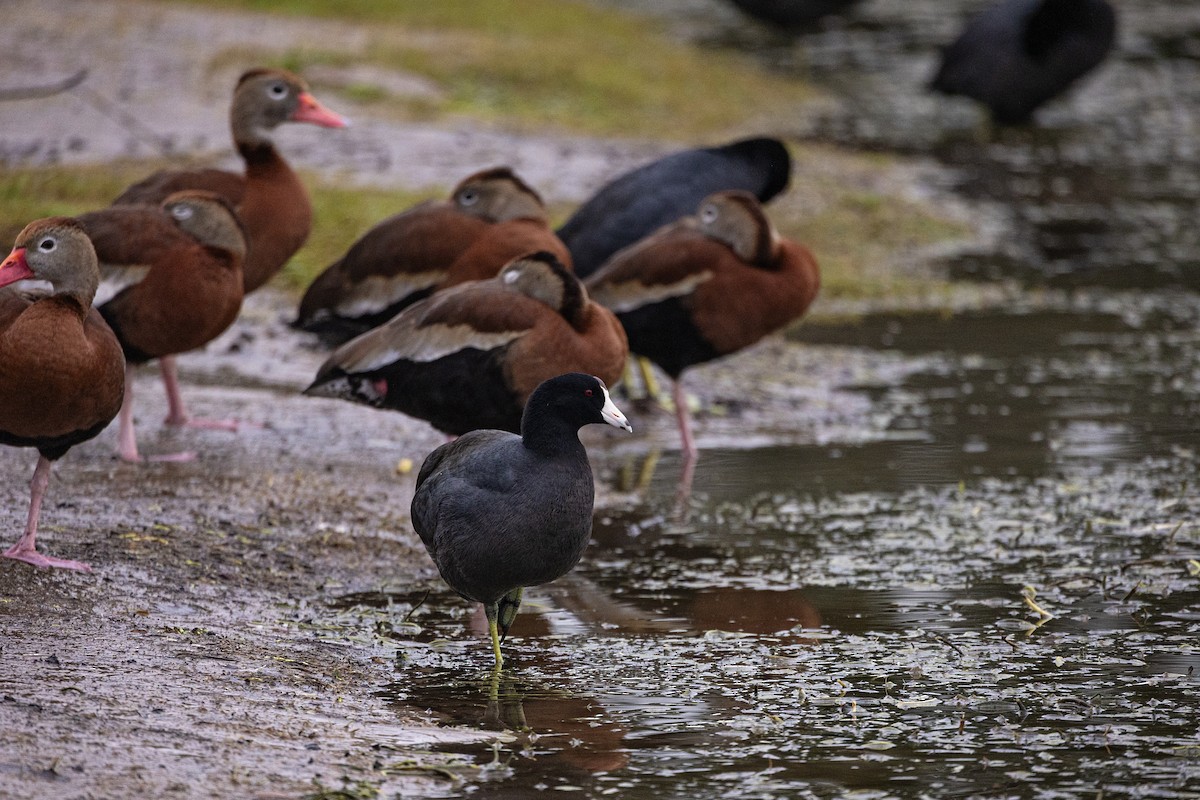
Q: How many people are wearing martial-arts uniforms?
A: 0